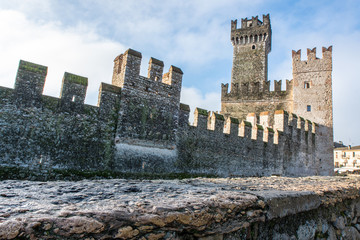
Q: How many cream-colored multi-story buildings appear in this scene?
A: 1